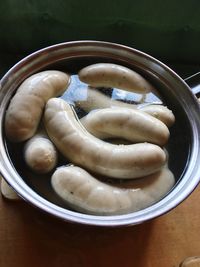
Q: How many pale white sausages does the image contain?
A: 7